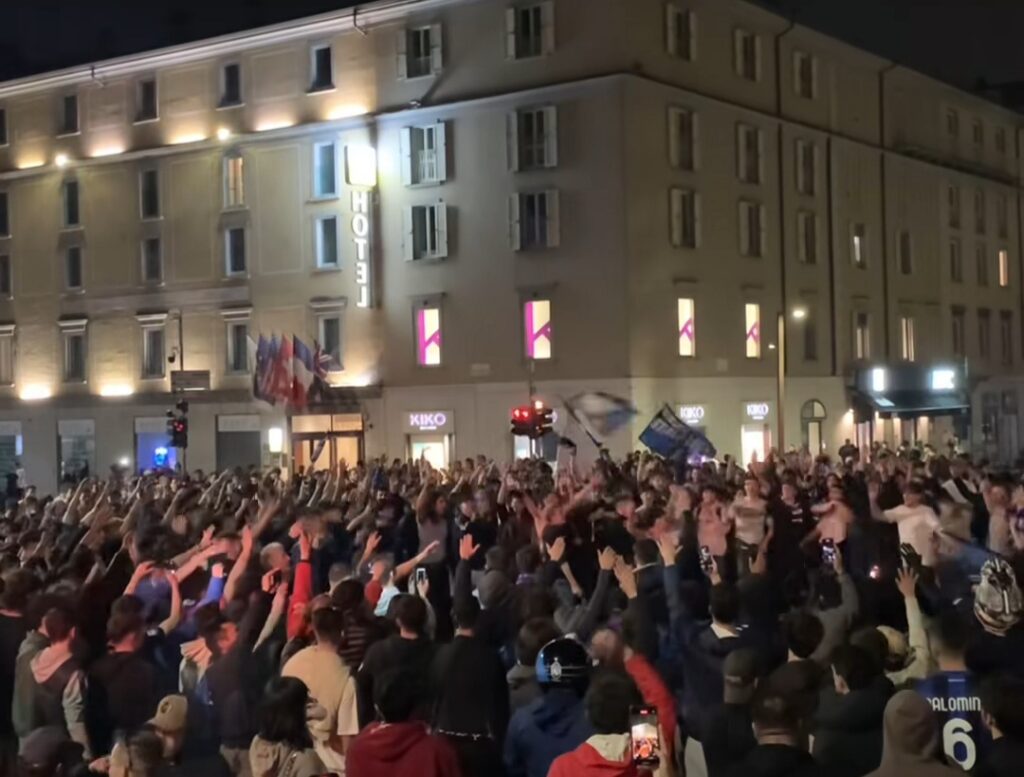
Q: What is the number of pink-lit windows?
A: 4